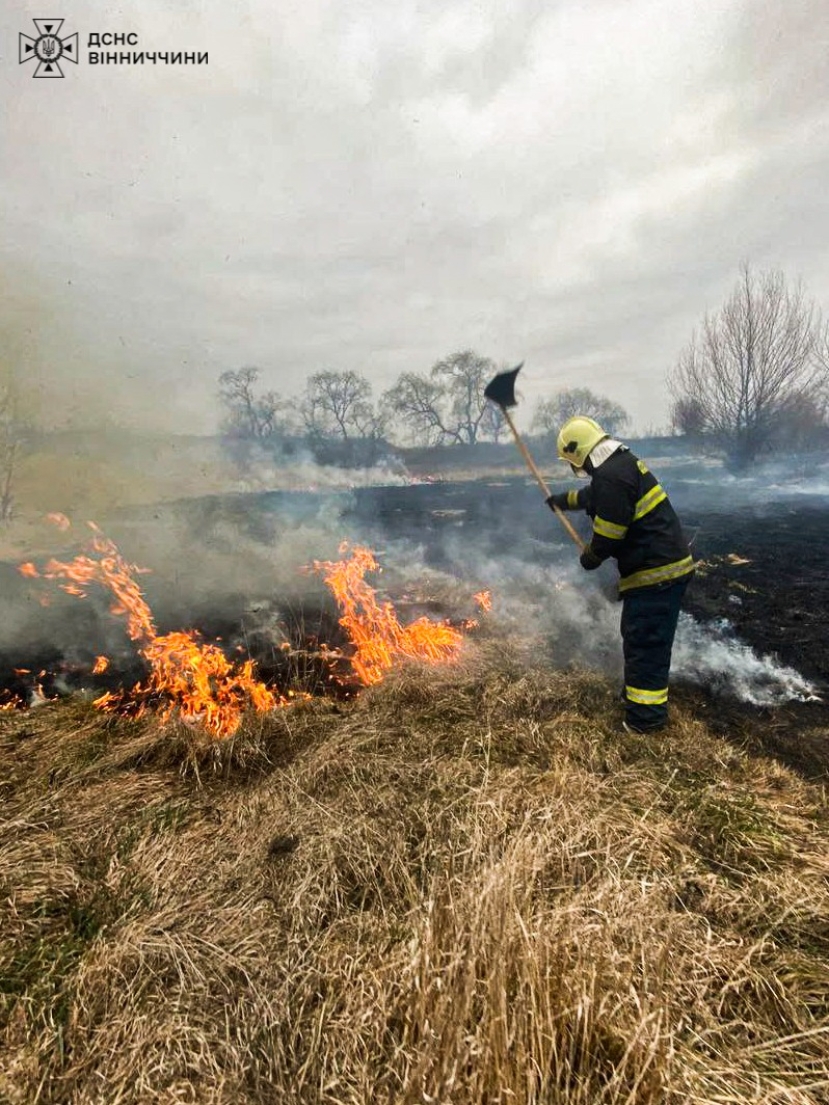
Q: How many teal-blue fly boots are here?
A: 0